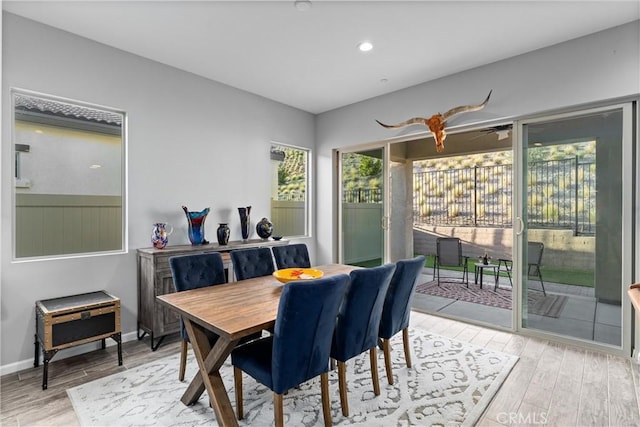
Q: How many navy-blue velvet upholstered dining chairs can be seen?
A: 6